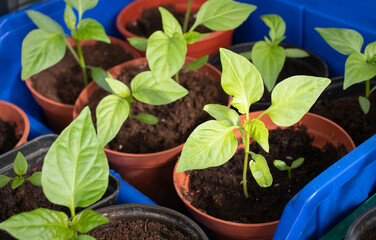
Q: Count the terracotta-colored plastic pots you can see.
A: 5